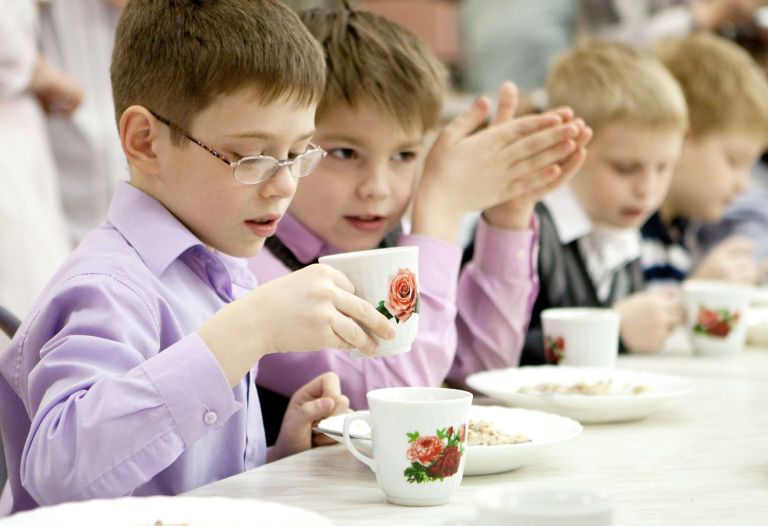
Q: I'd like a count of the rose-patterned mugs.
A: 4